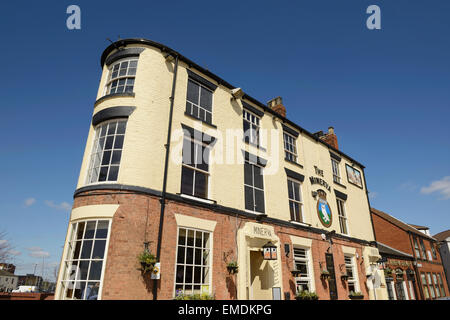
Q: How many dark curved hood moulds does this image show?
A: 2